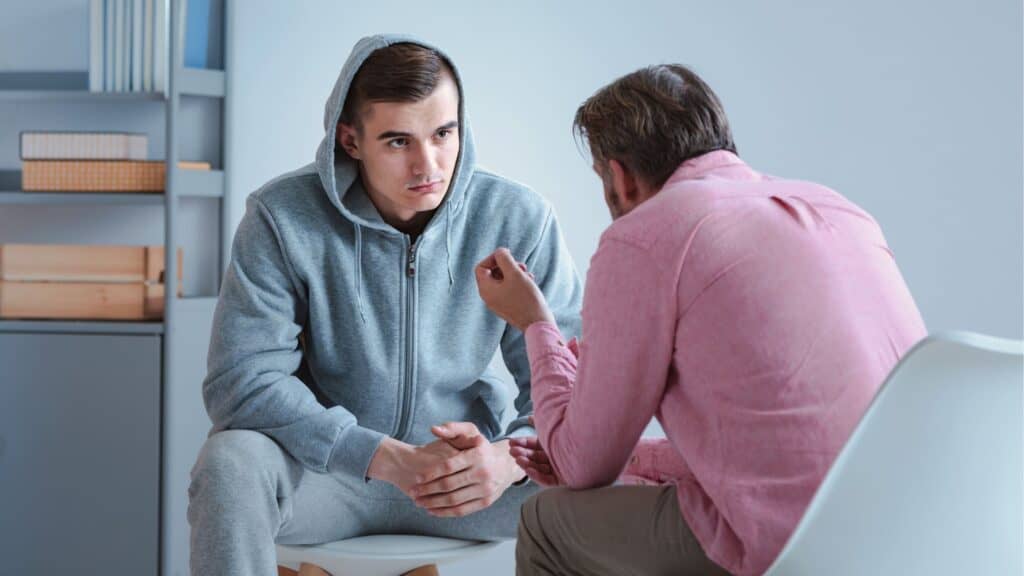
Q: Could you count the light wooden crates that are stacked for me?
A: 2